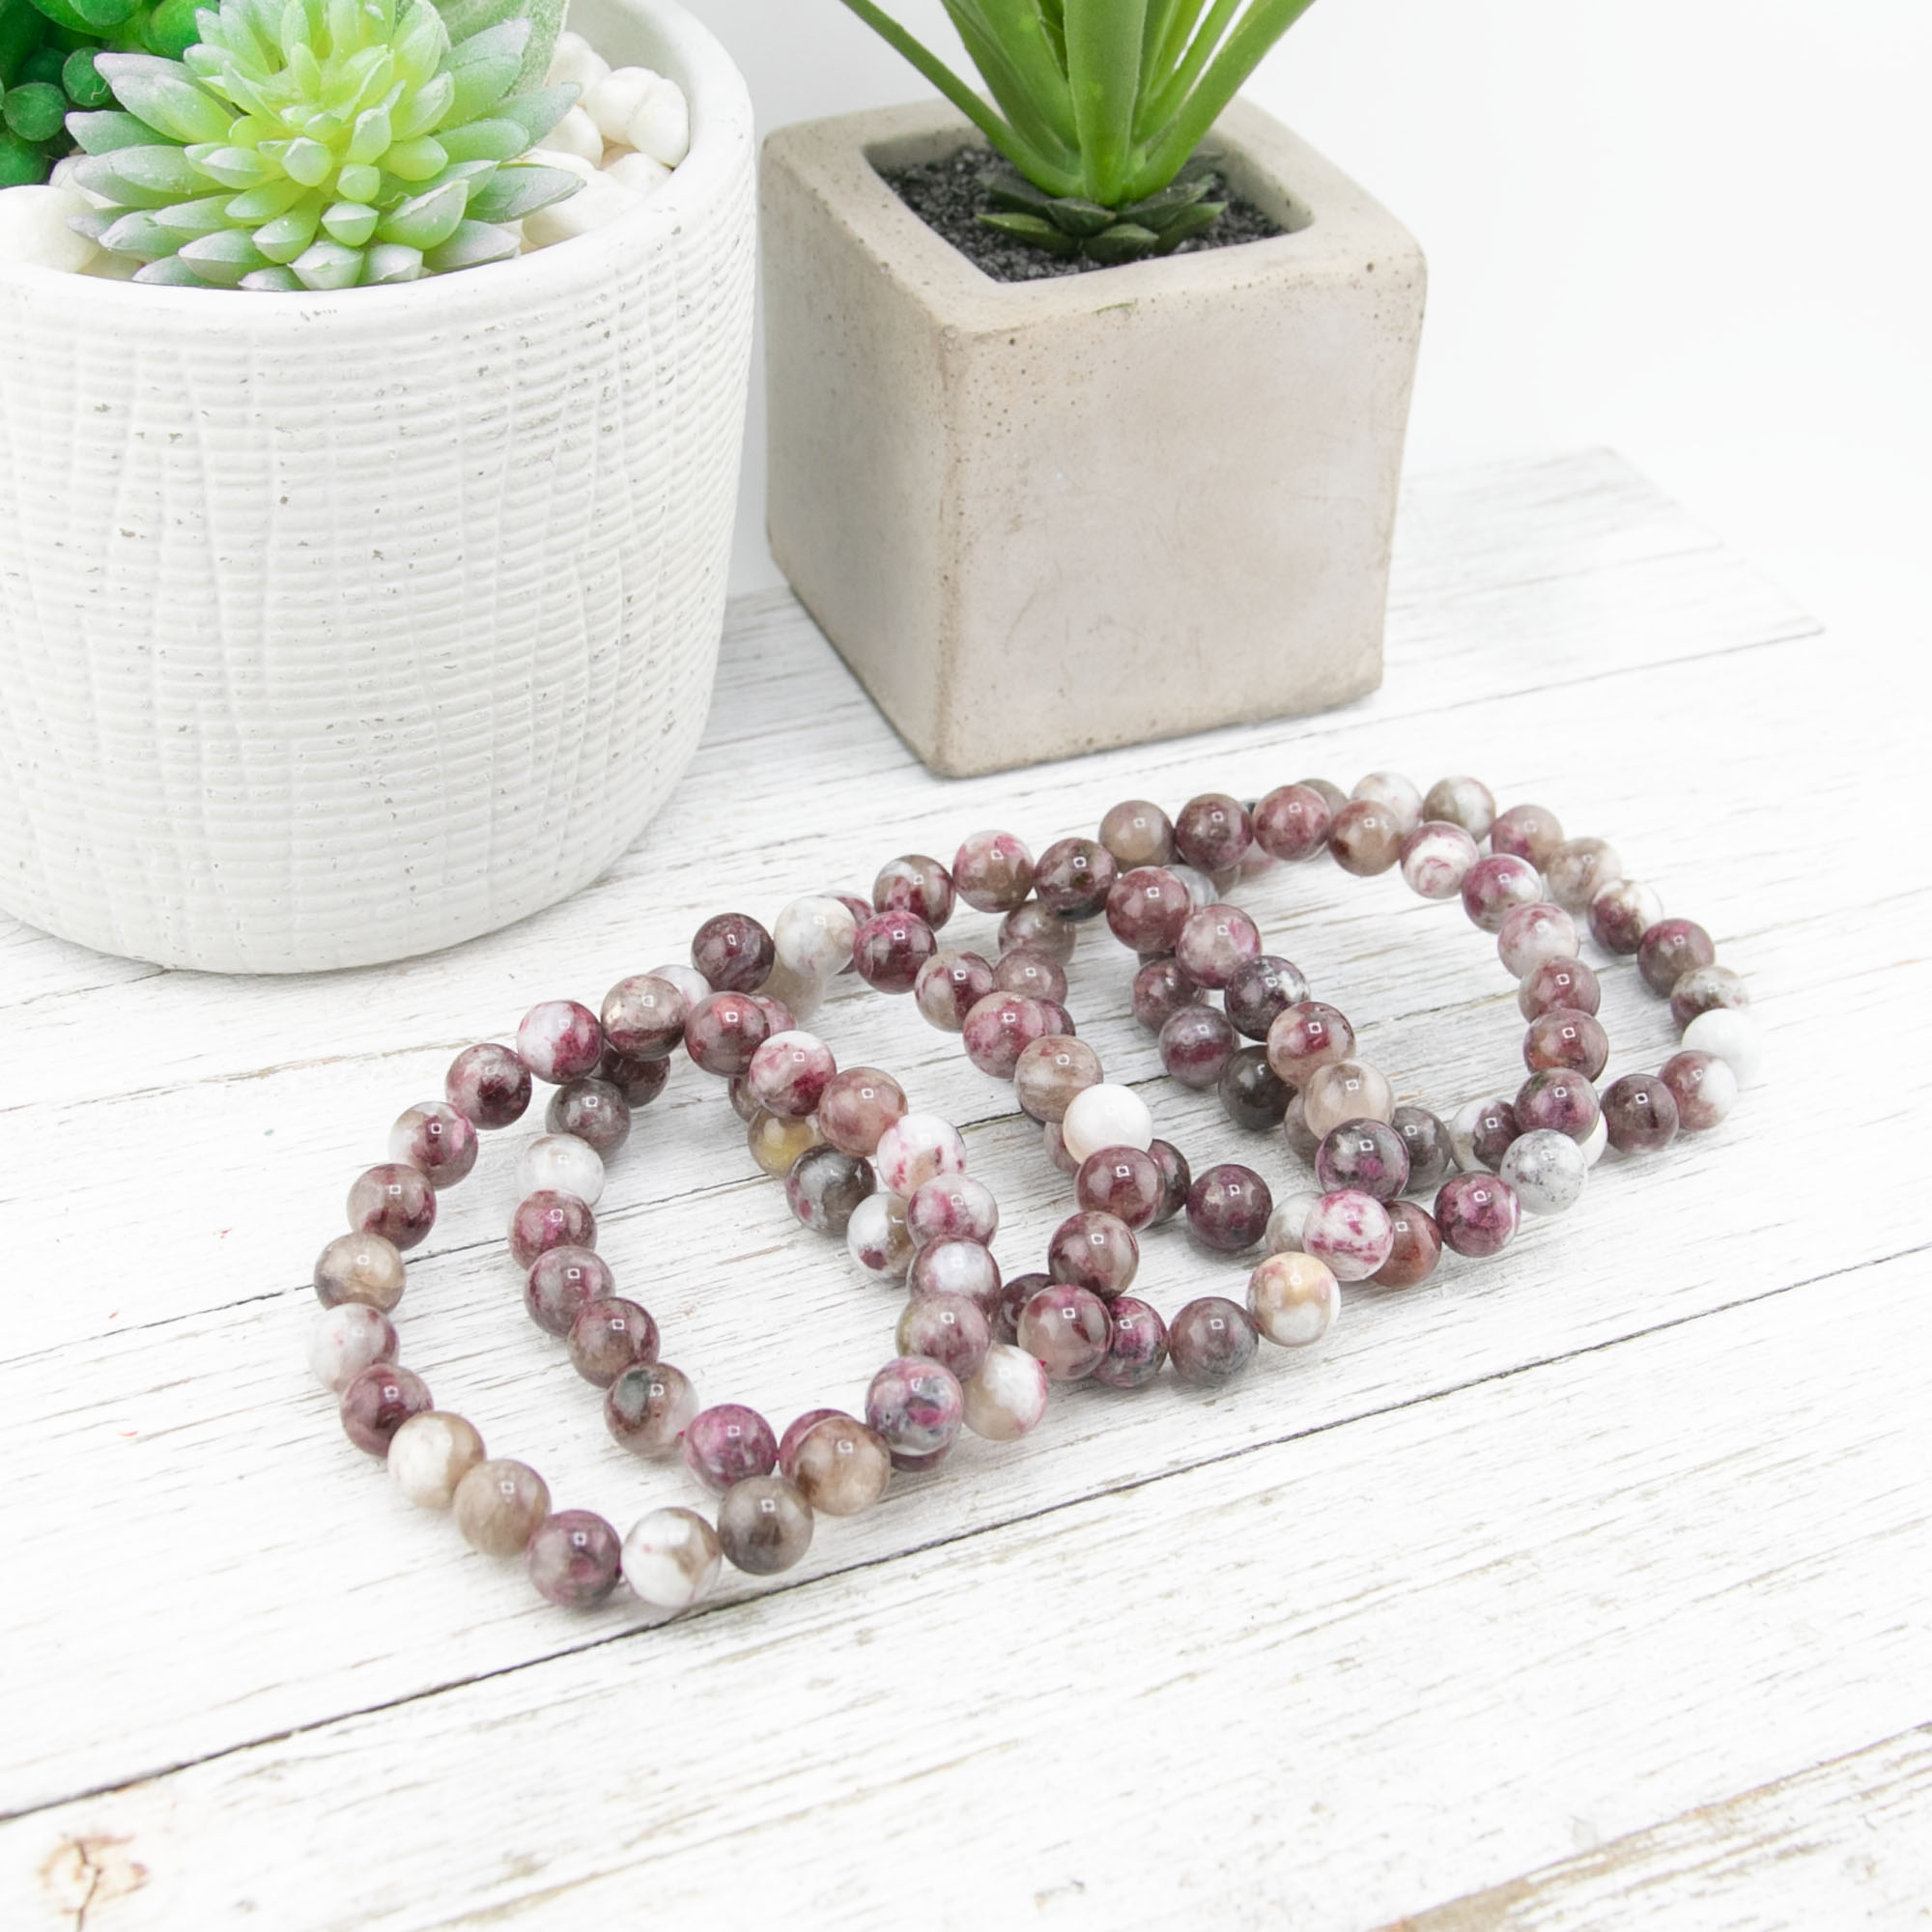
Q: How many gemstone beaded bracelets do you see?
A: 5